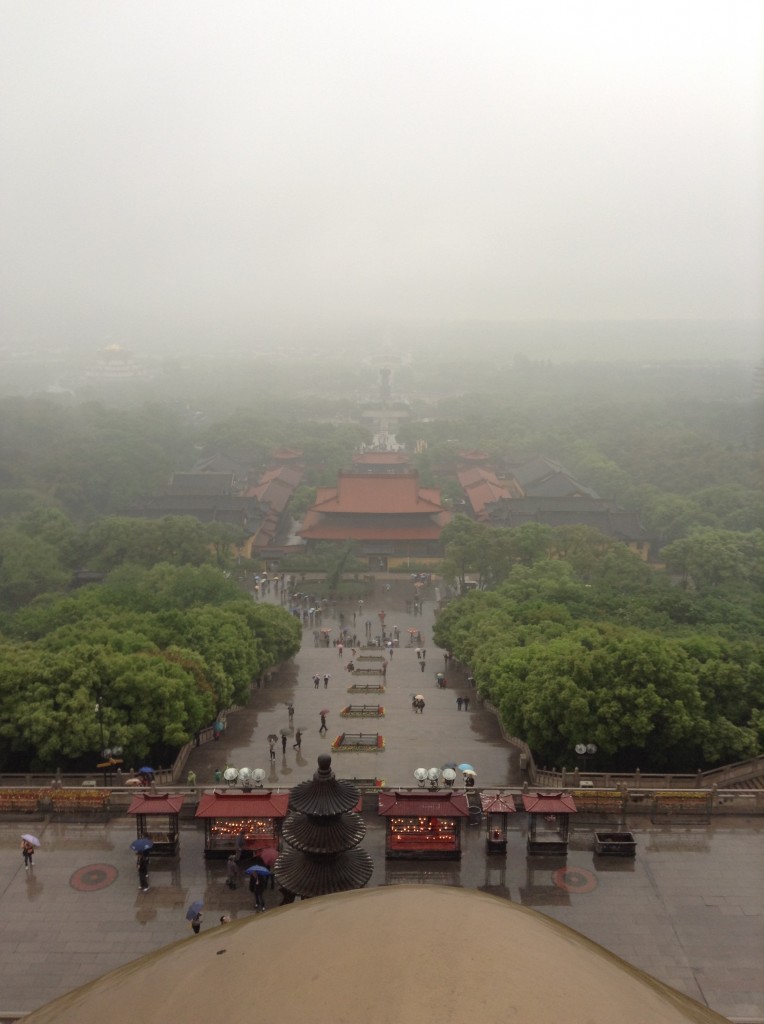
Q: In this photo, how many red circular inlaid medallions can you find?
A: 2